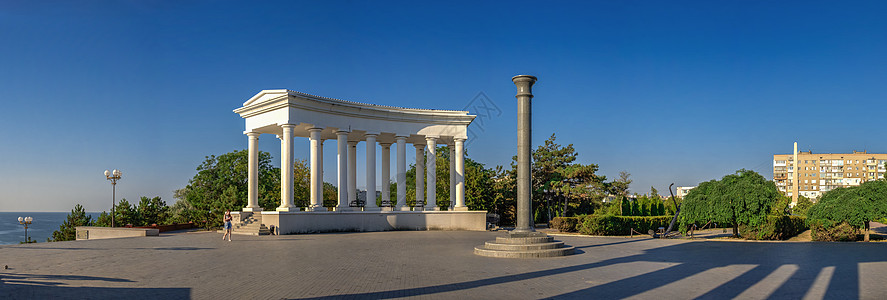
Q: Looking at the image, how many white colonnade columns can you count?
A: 14